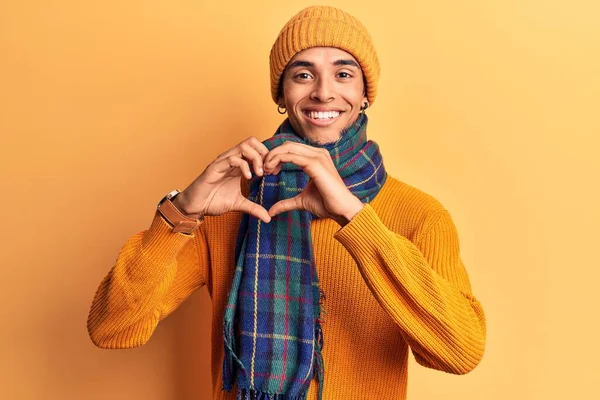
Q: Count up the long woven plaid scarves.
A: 1